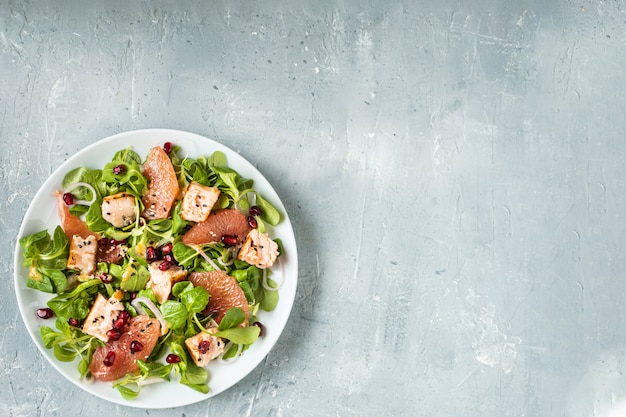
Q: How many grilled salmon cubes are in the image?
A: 7